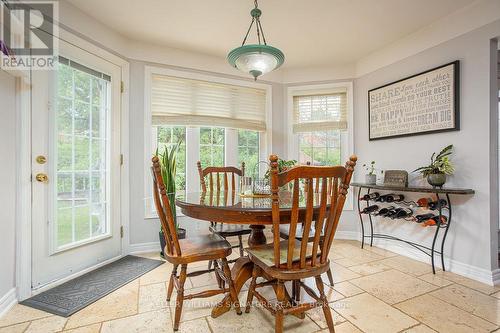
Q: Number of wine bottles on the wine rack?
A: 11